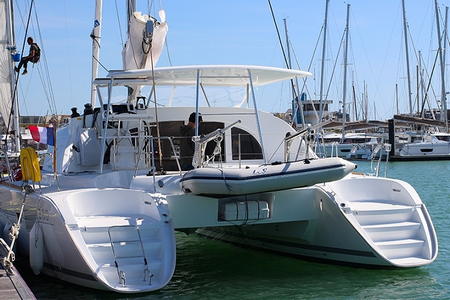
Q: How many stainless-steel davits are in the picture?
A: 2